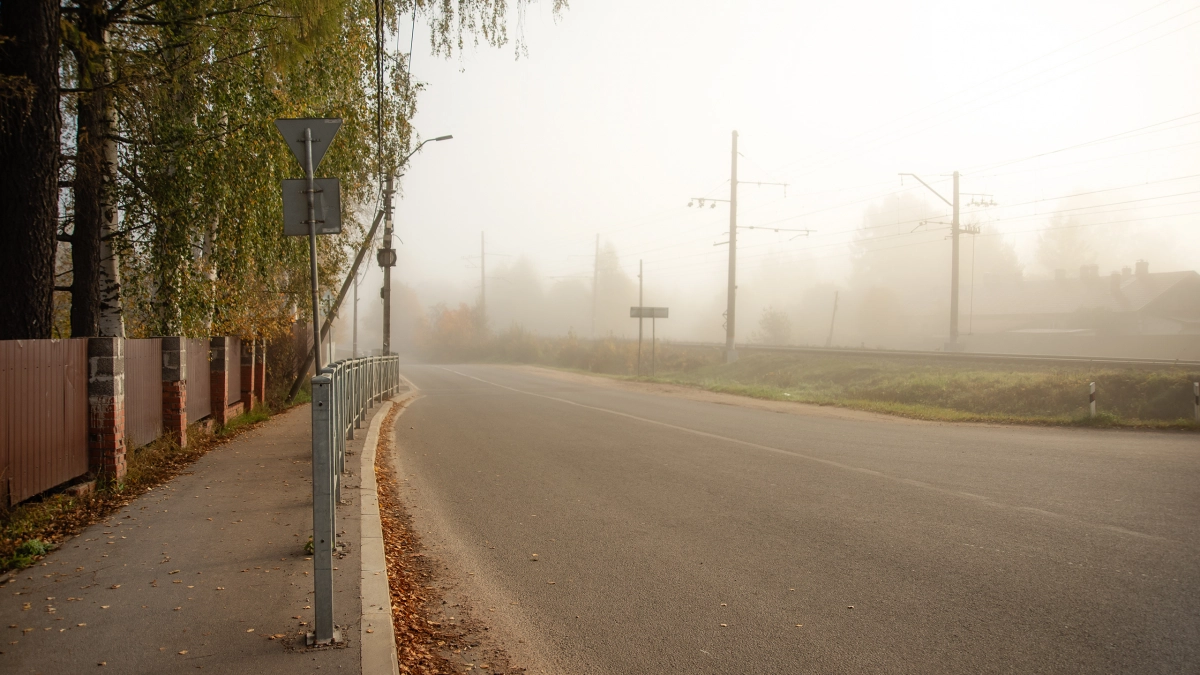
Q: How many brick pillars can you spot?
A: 5